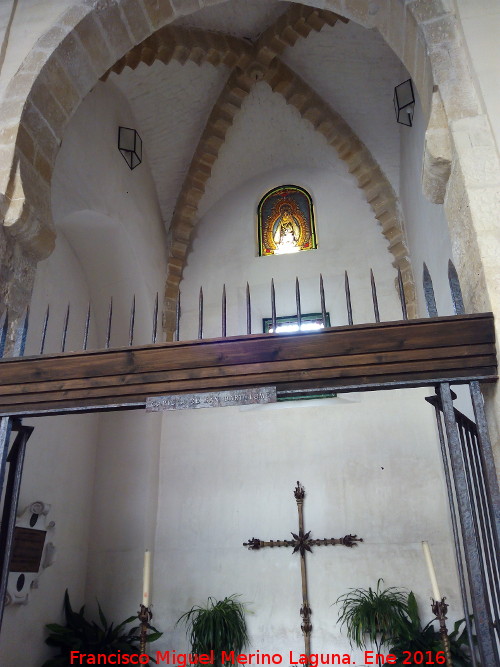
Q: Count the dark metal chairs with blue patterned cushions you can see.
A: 0